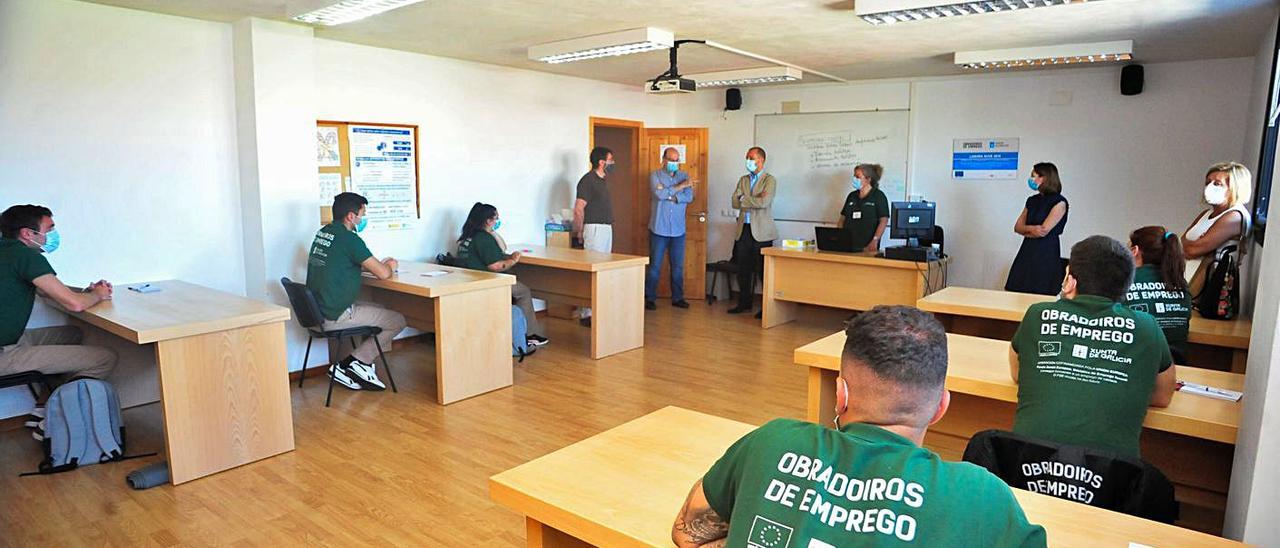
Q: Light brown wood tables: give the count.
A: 7